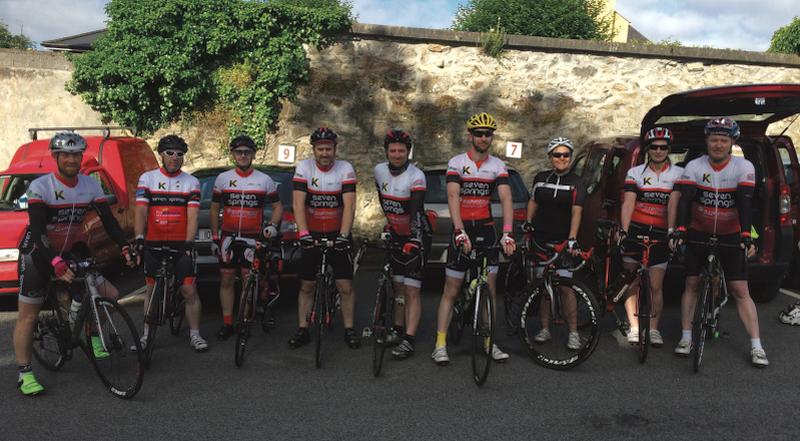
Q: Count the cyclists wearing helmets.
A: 9